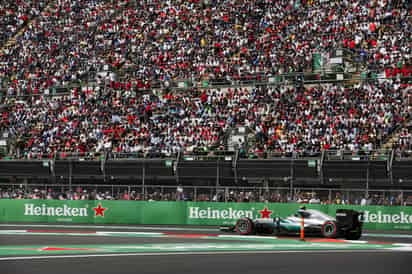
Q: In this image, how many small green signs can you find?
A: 3